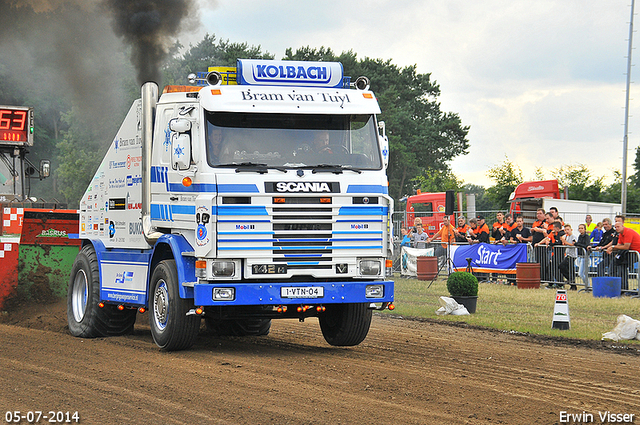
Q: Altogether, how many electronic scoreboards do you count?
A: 1